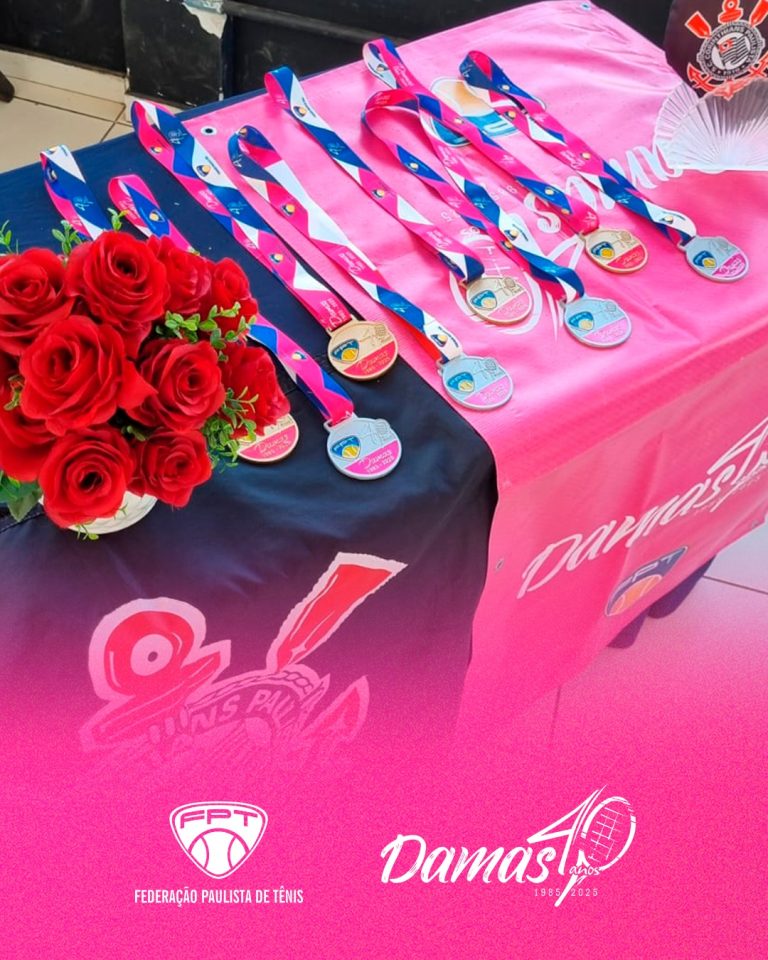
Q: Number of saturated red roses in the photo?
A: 10